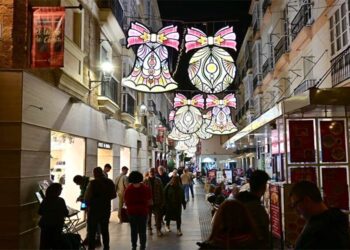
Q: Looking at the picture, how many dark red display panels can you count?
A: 4